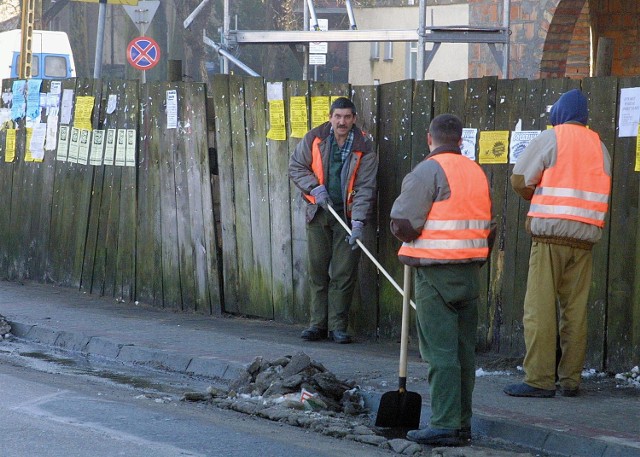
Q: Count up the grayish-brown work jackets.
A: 3